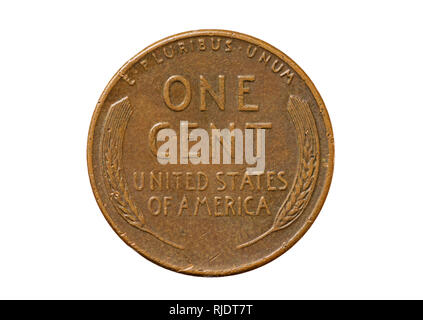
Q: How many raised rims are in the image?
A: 1